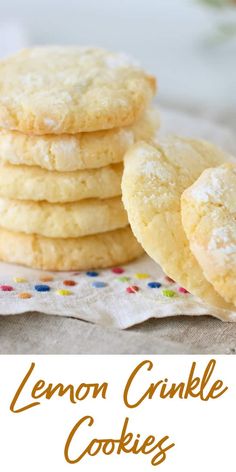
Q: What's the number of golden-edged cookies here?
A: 7